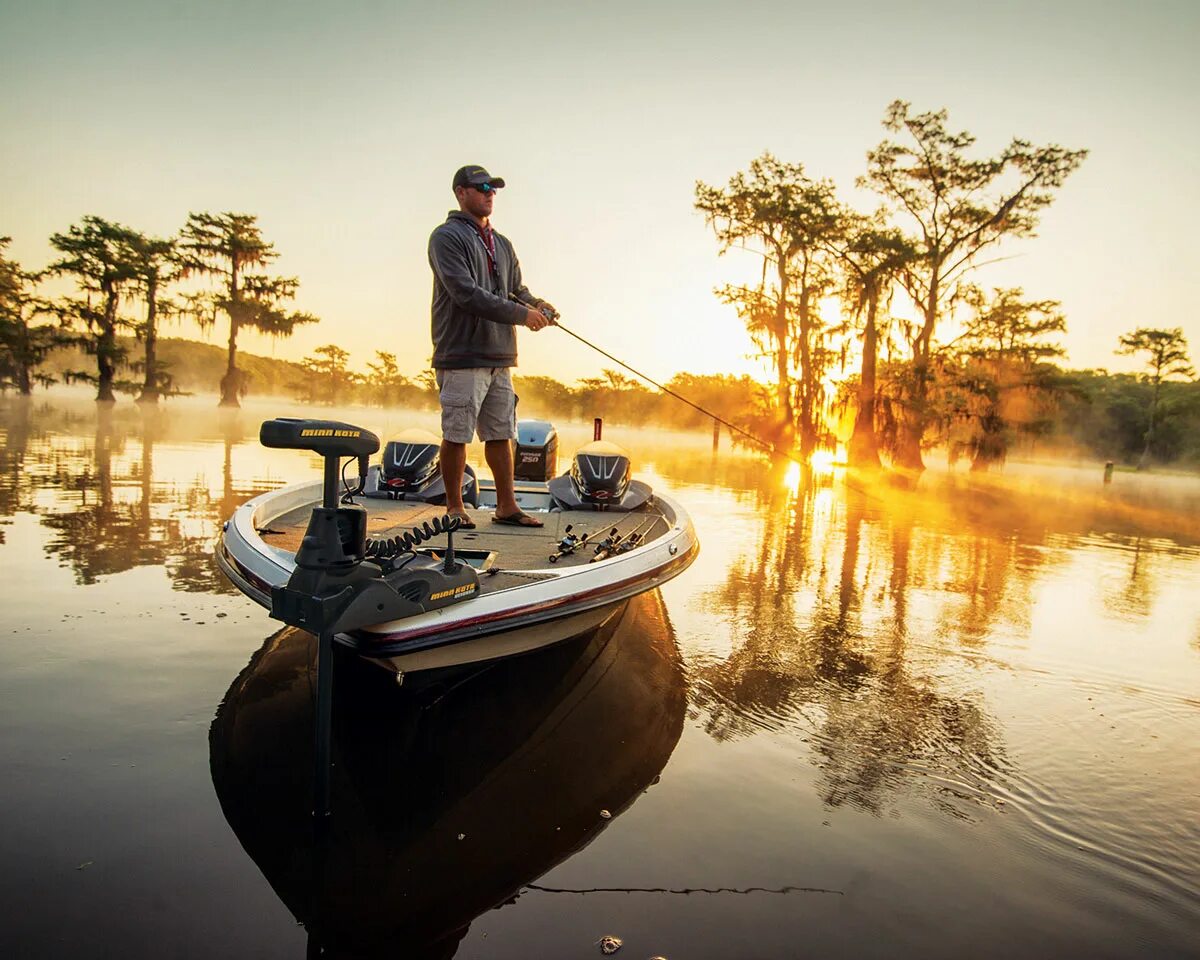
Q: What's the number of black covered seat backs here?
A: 2